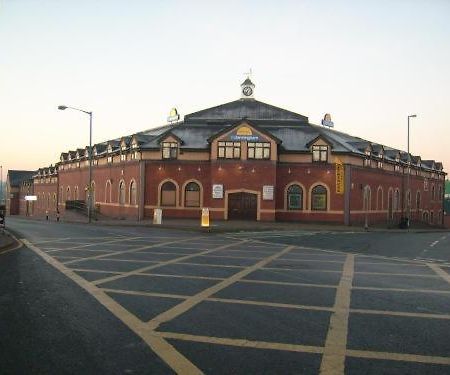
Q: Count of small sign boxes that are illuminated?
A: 1